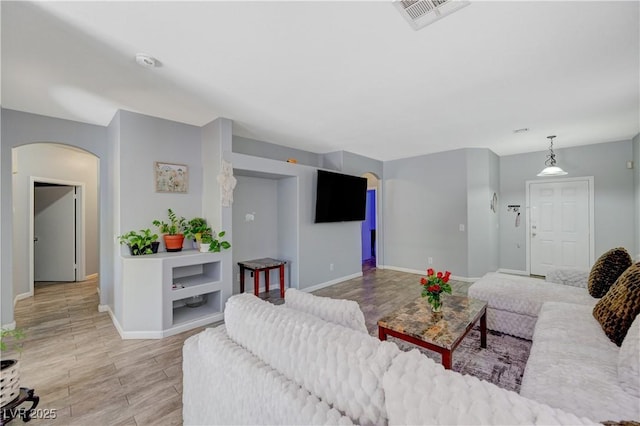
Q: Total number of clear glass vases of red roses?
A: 1